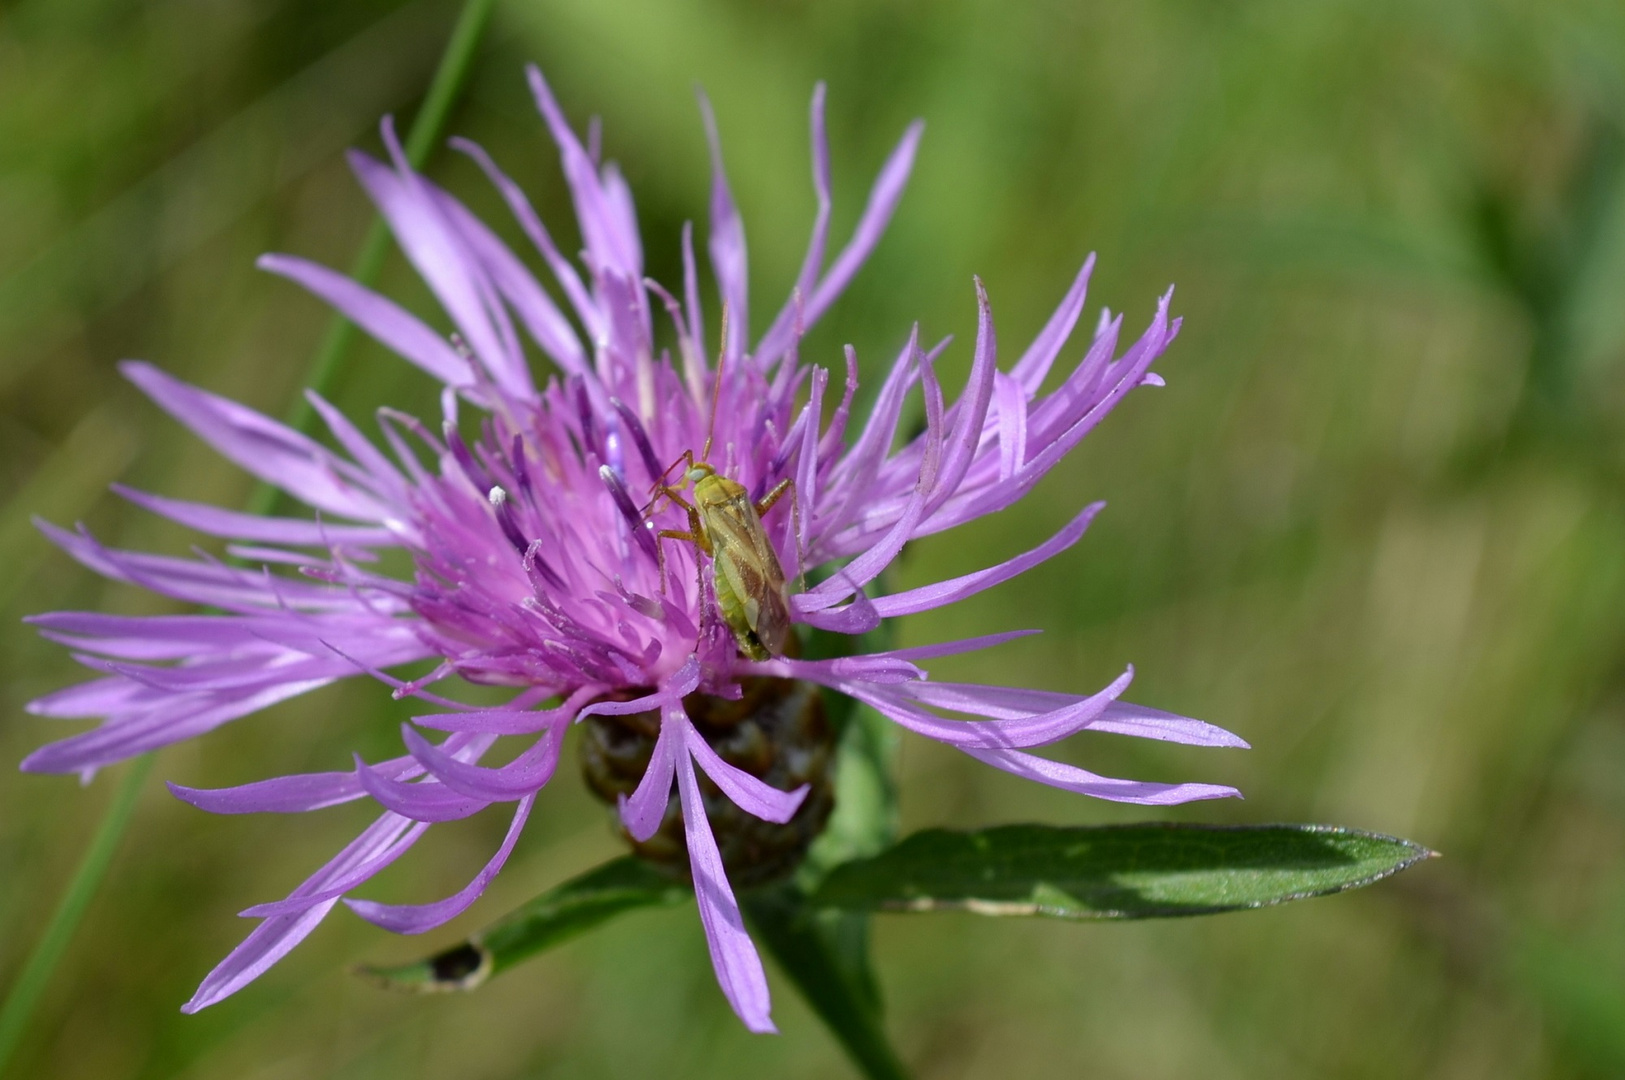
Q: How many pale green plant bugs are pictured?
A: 1